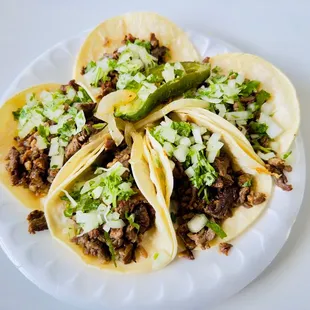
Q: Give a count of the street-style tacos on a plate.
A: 5